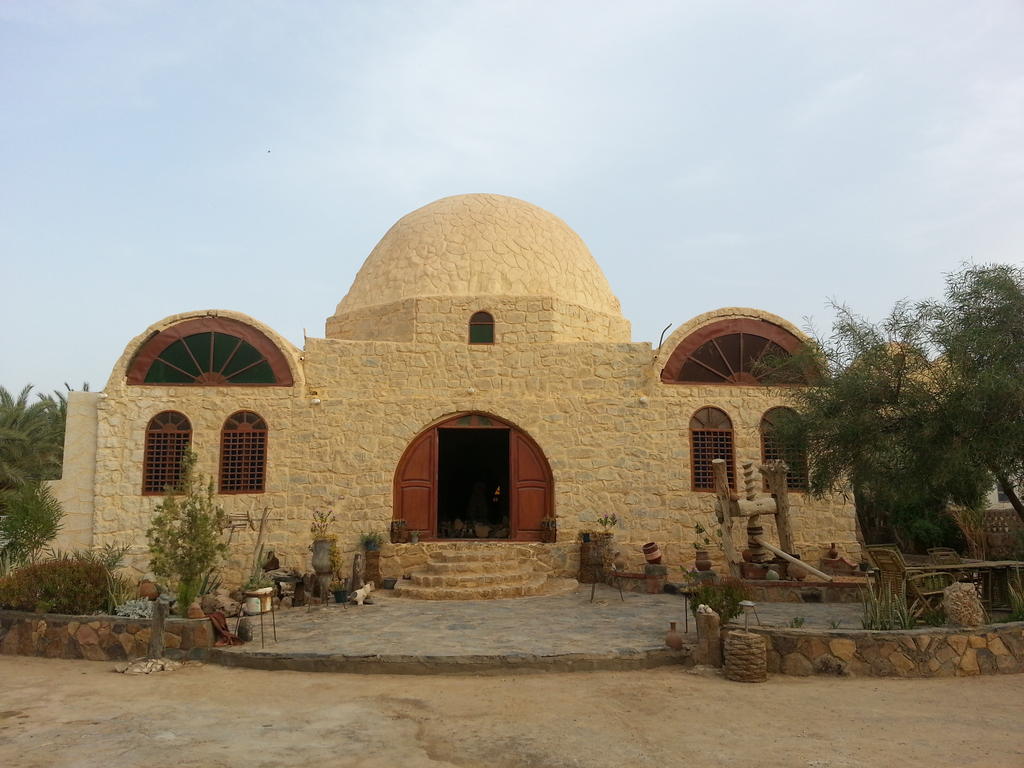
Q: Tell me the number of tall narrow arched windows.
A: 4